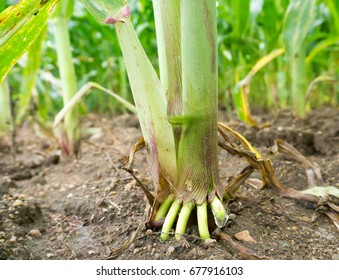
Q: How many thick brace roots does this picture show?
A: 5